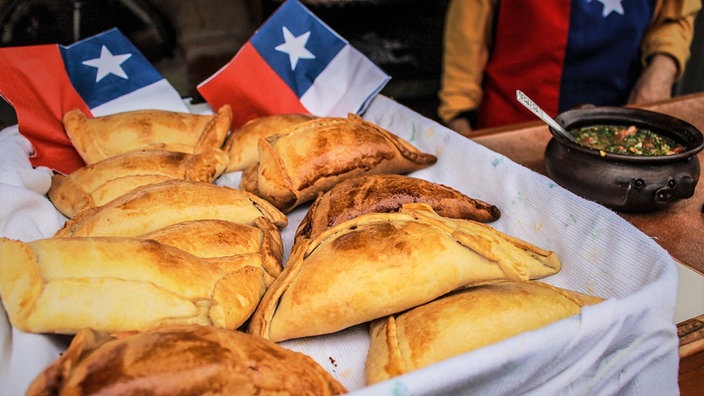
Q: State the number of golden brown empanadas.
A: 11